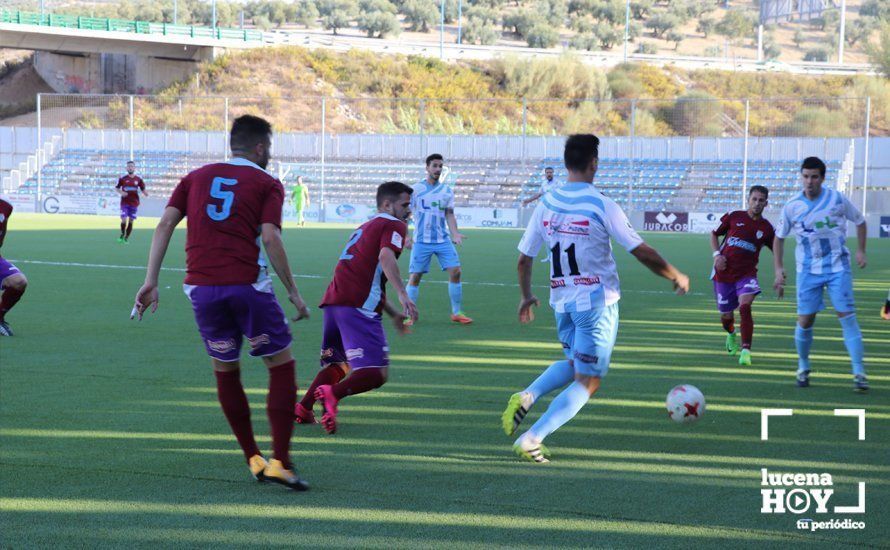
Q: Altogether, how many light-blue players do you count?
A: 4